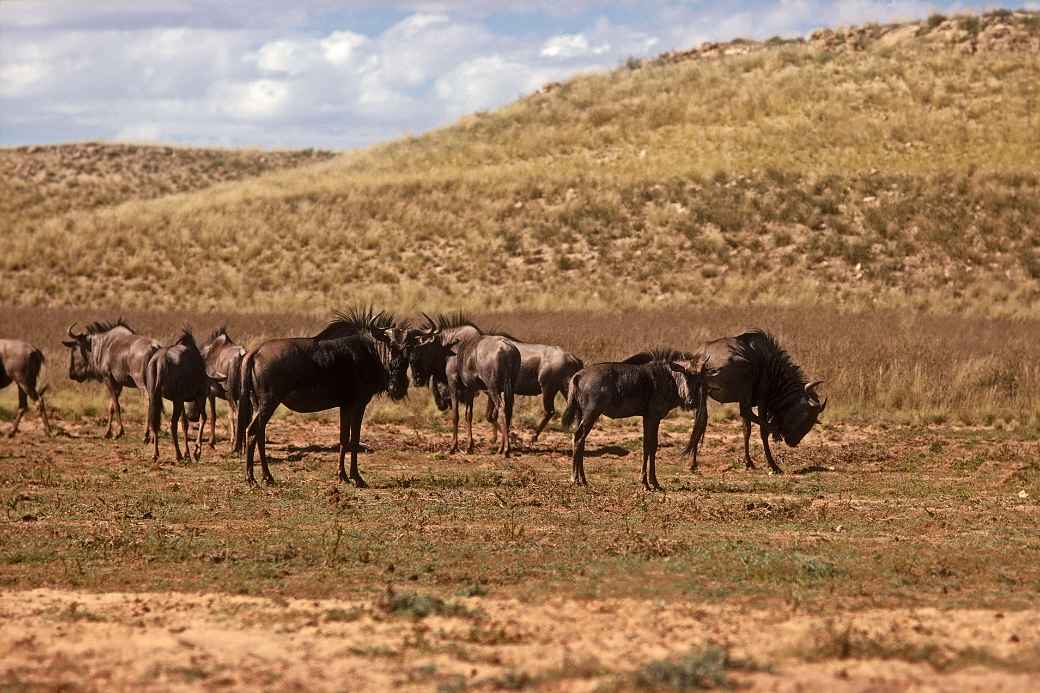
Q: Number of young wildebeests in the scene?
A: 1